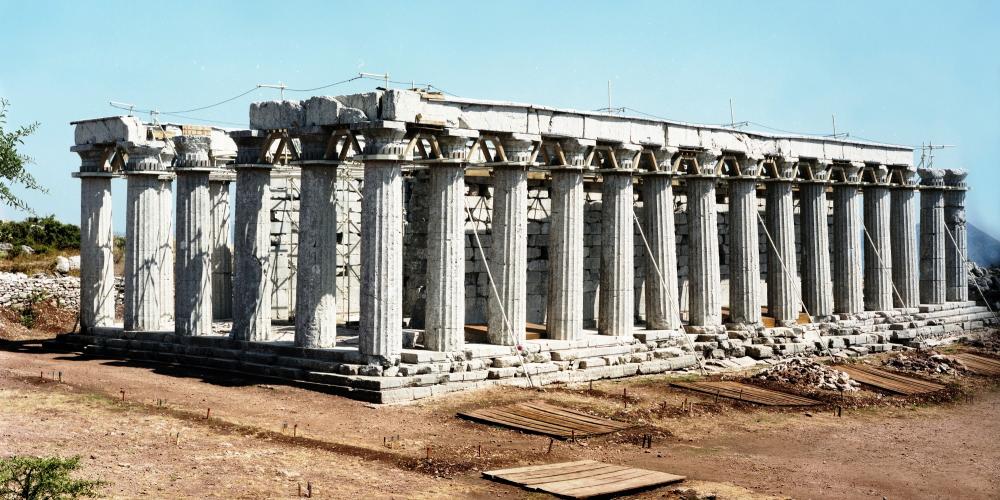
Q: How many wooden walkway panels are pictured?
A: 5